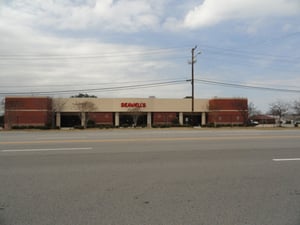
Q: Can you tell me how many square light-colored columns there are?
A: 6